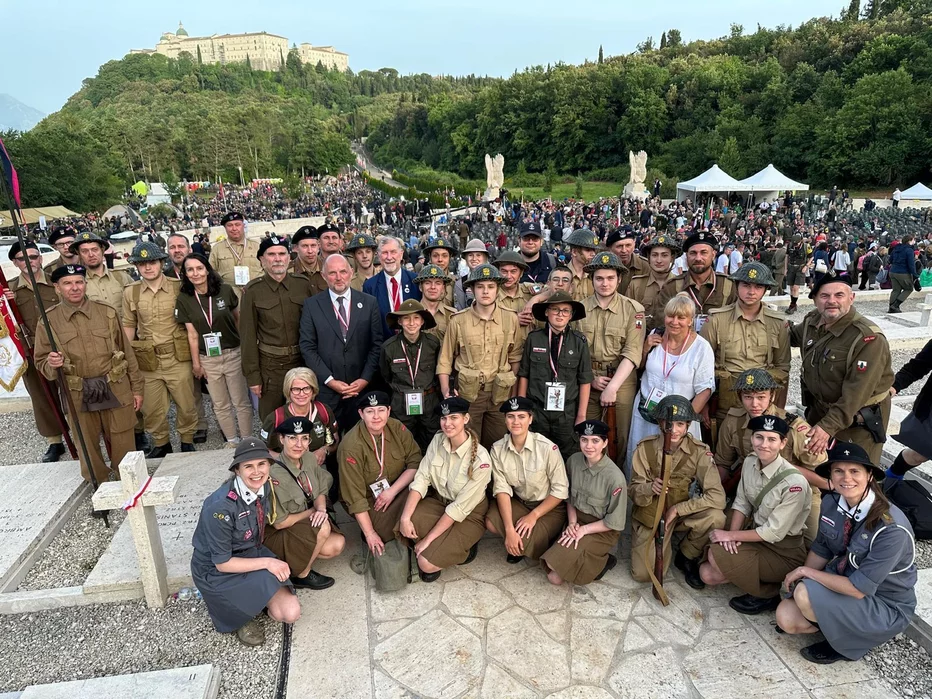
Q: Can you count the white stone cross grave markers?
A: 2